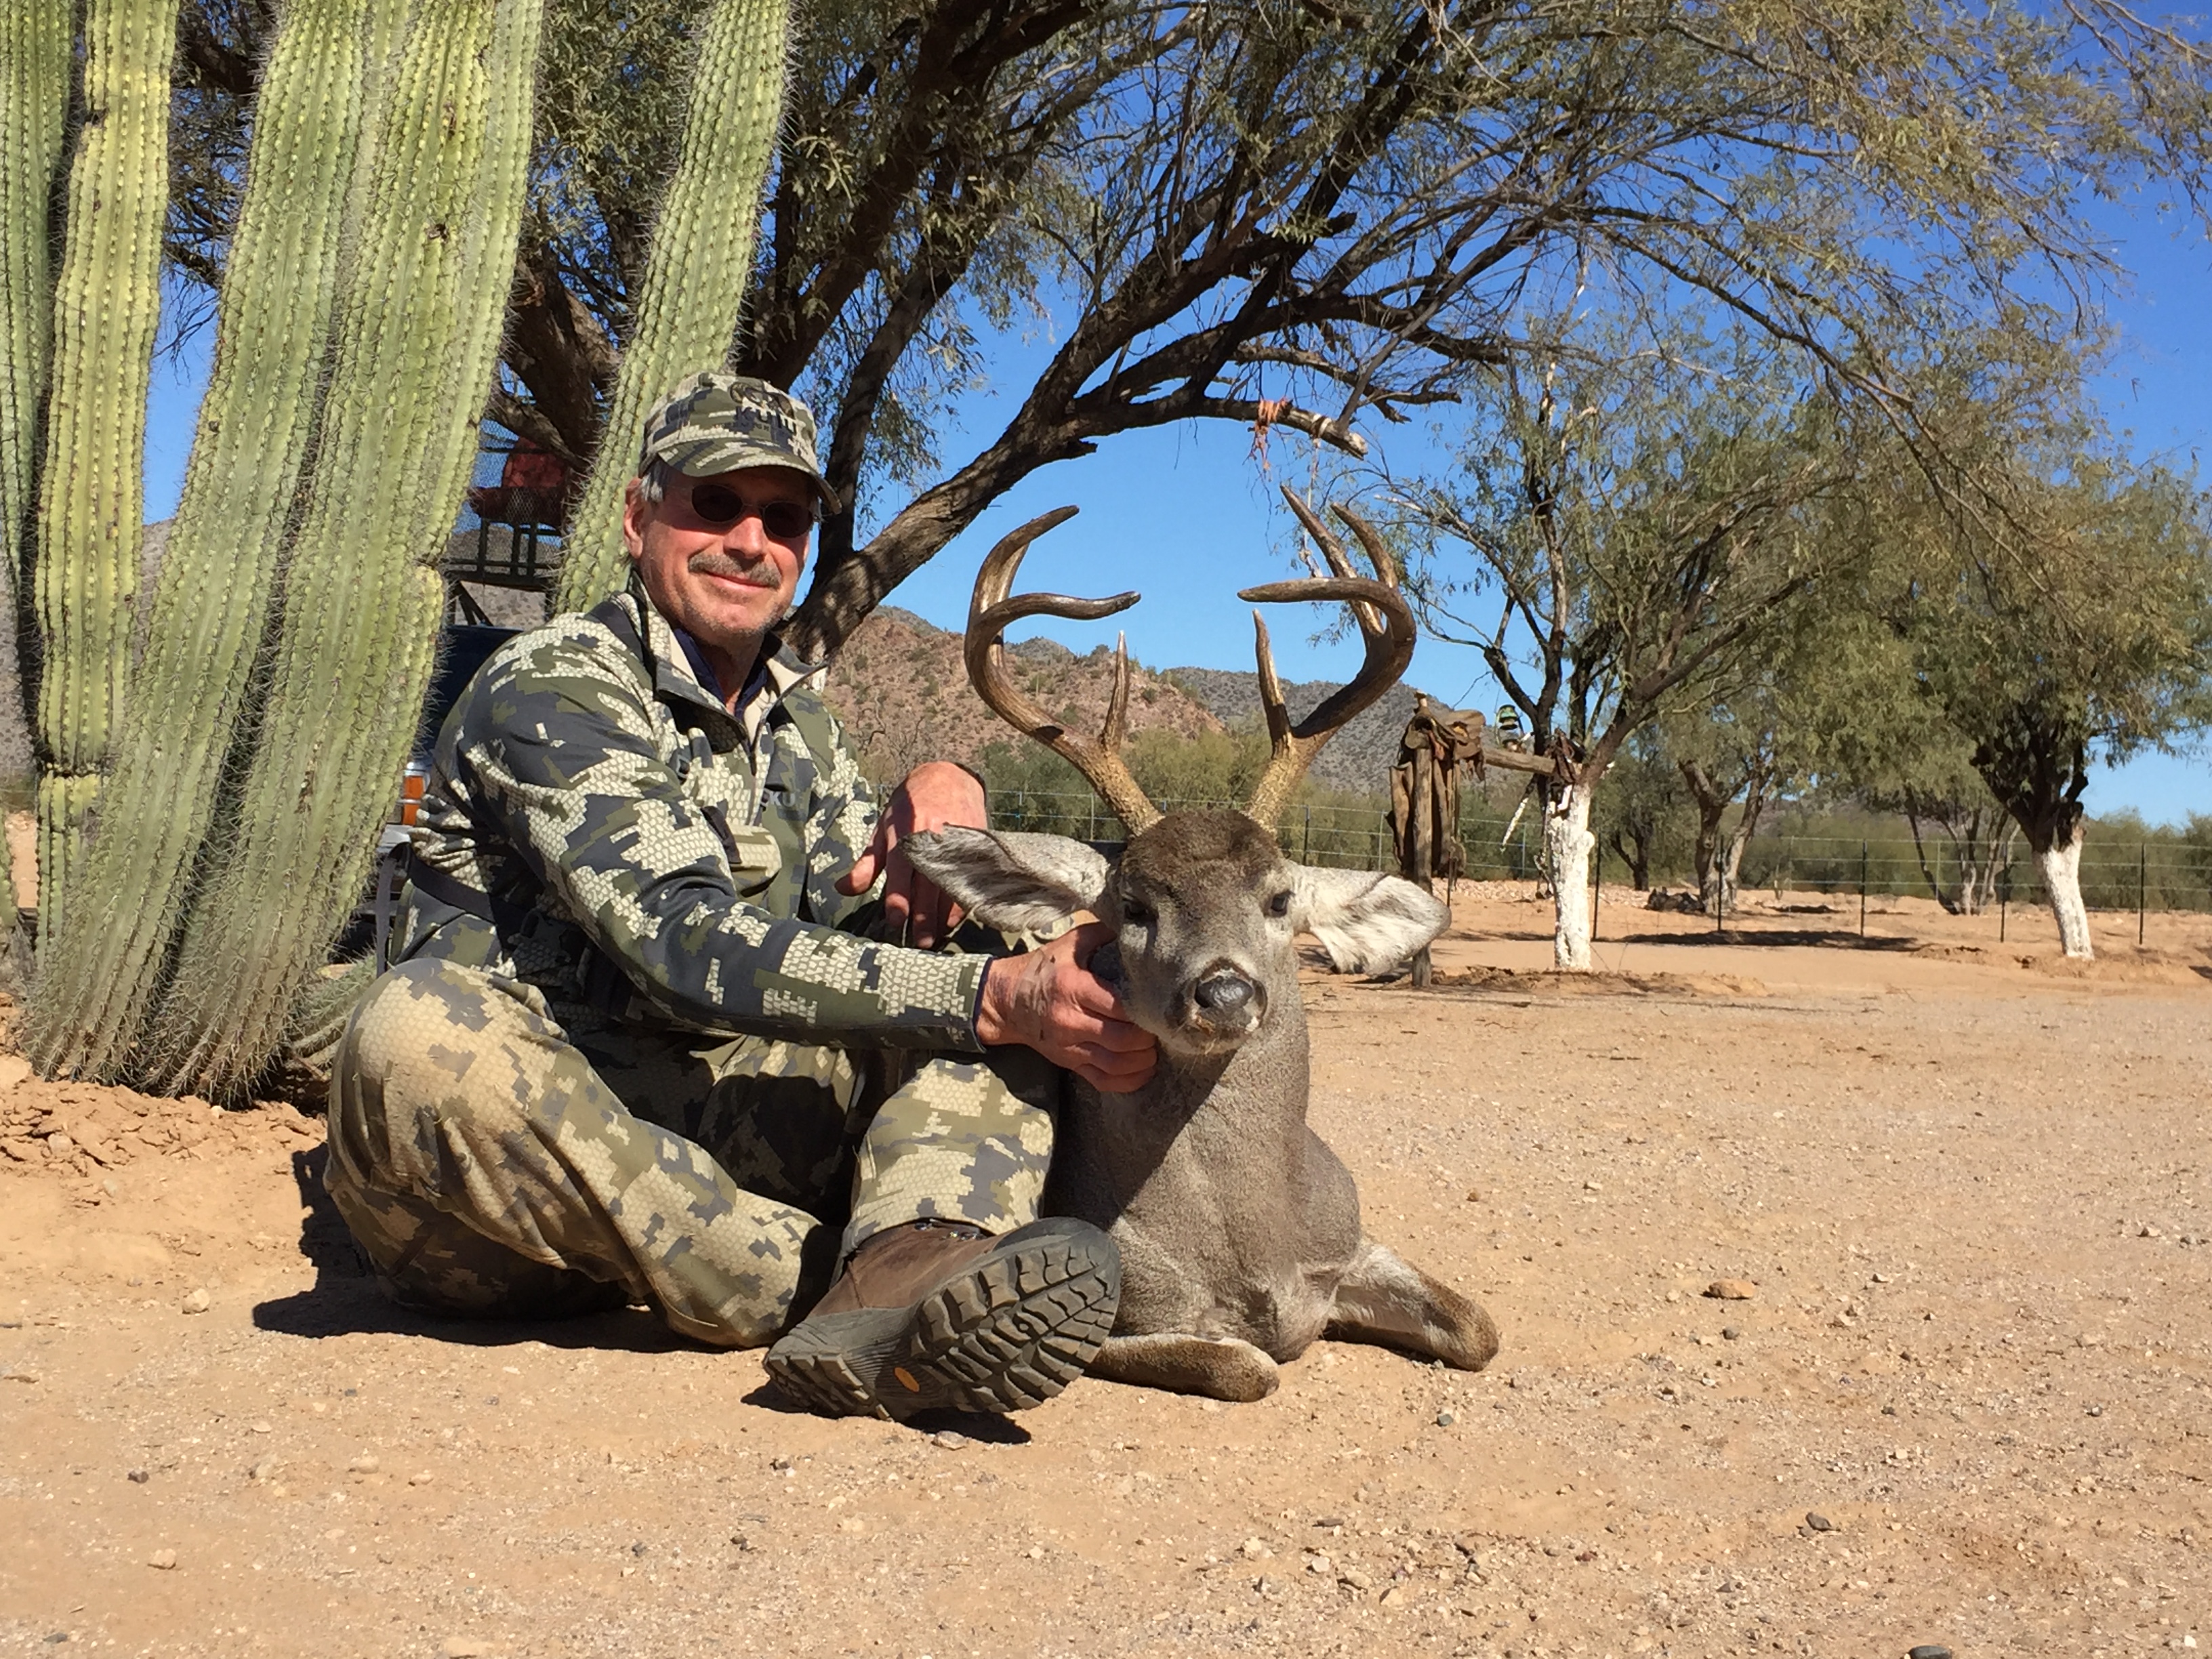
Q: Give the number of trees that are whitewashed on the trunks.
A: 2